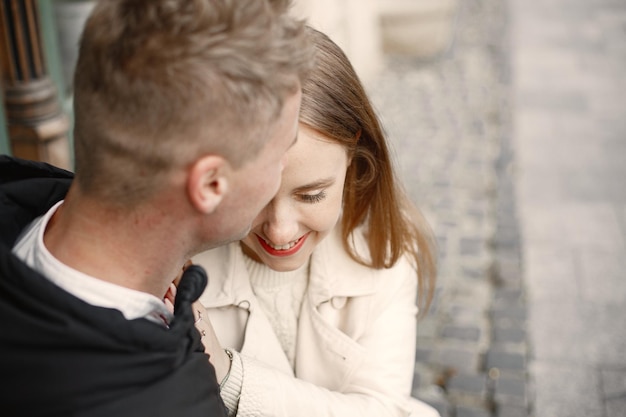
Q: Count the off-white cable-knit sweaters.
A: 1